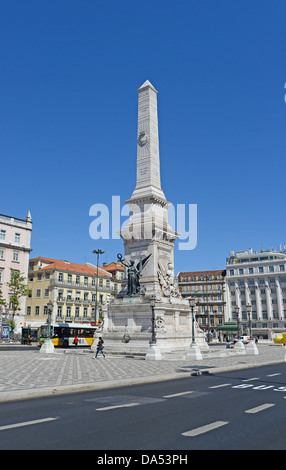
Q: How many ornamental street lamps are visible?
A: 5